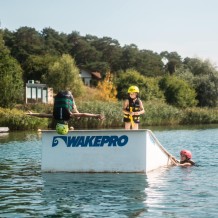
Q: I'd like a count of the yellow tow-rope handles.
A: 0